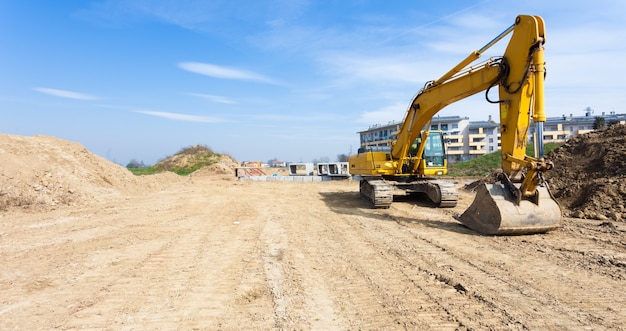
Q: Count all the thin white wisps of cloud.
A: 4